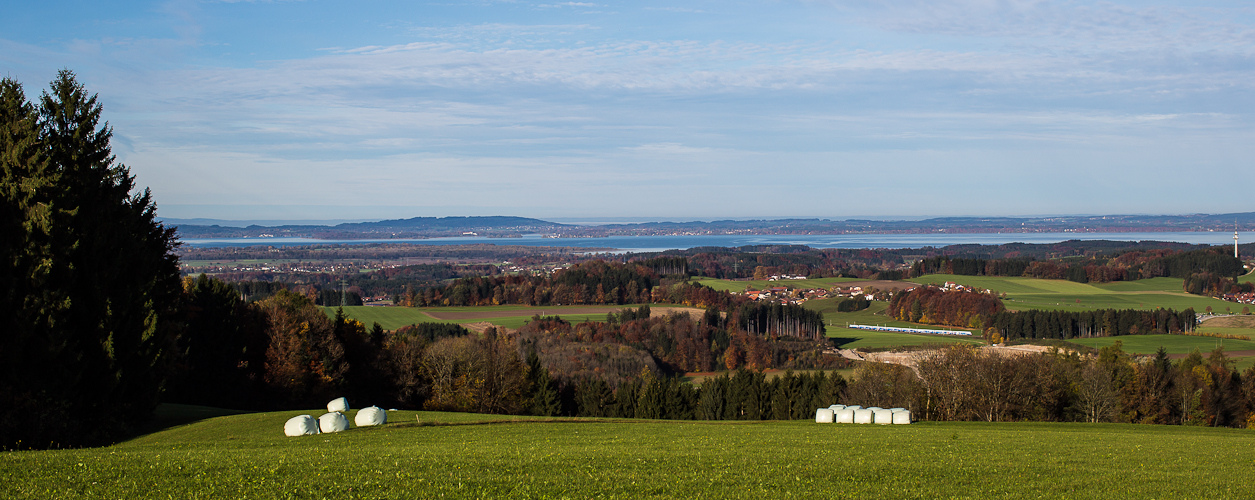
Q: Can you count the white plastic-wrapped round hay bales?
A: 13